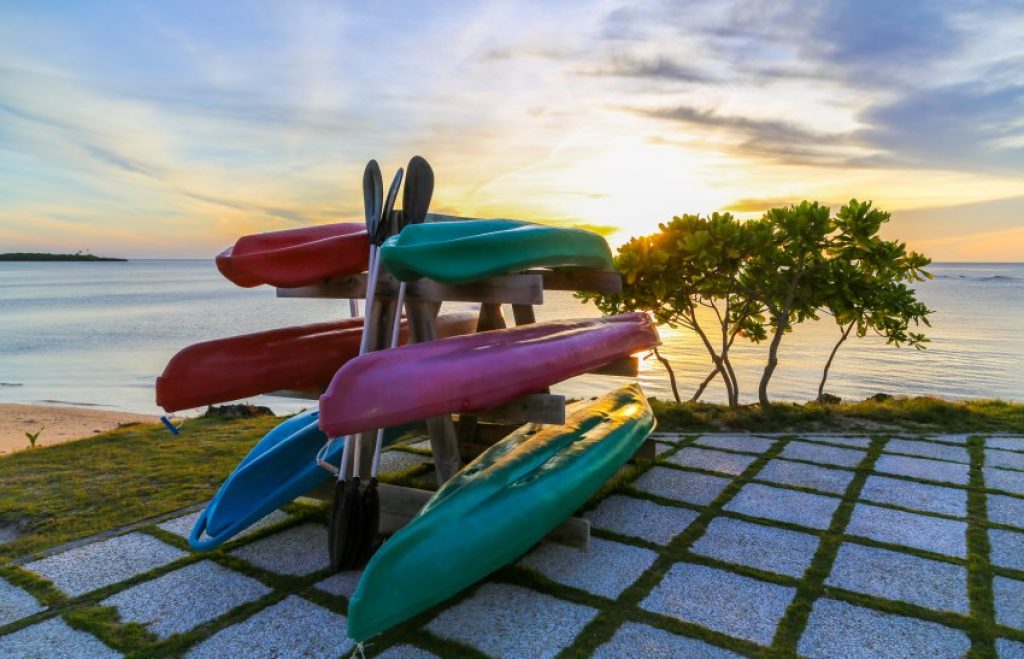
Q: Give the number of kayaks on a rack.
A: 6